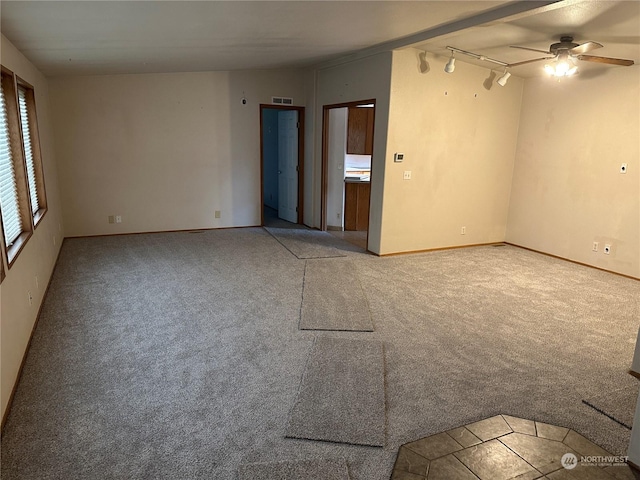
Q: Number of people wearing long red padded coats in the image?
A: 0